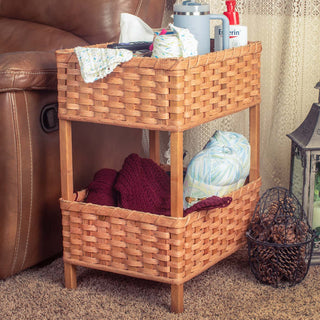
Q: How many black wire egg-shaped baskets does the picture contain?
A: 1